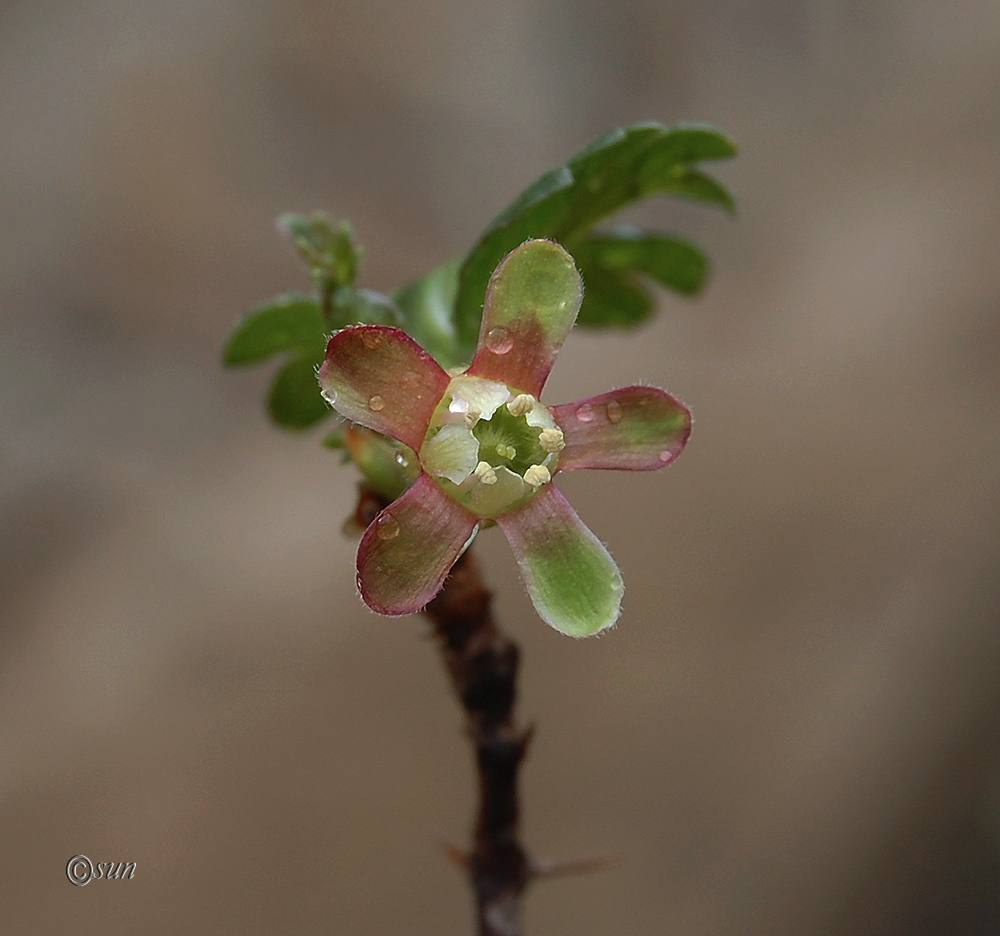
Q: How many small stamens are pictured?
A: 5